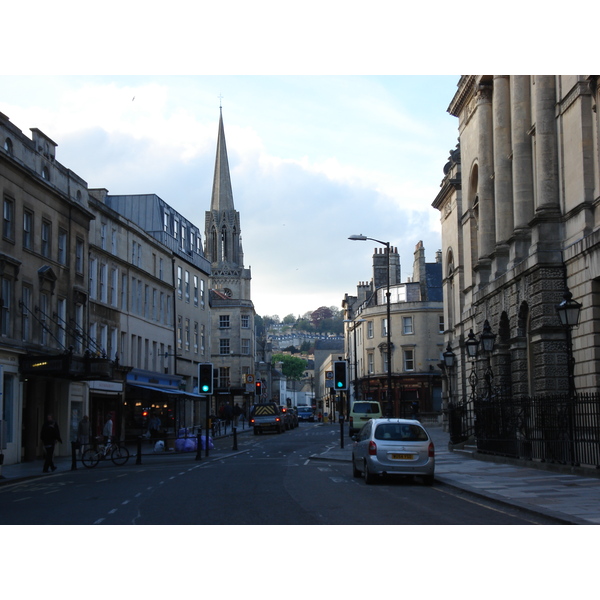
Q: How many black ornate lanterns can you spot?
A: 4